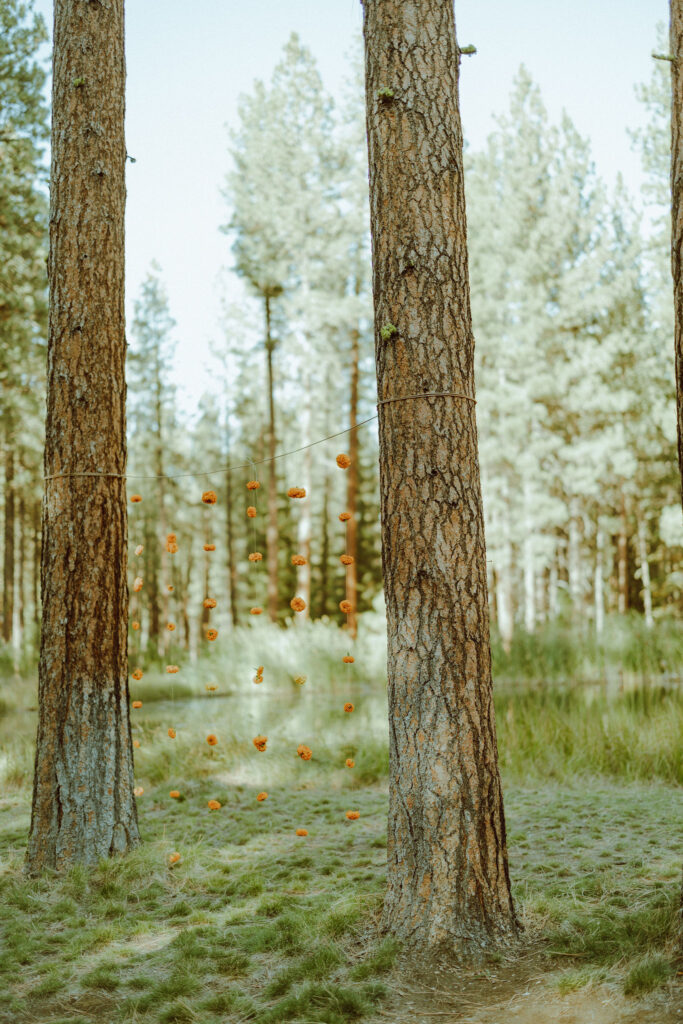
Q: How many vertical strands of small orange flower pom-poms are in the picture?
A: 6